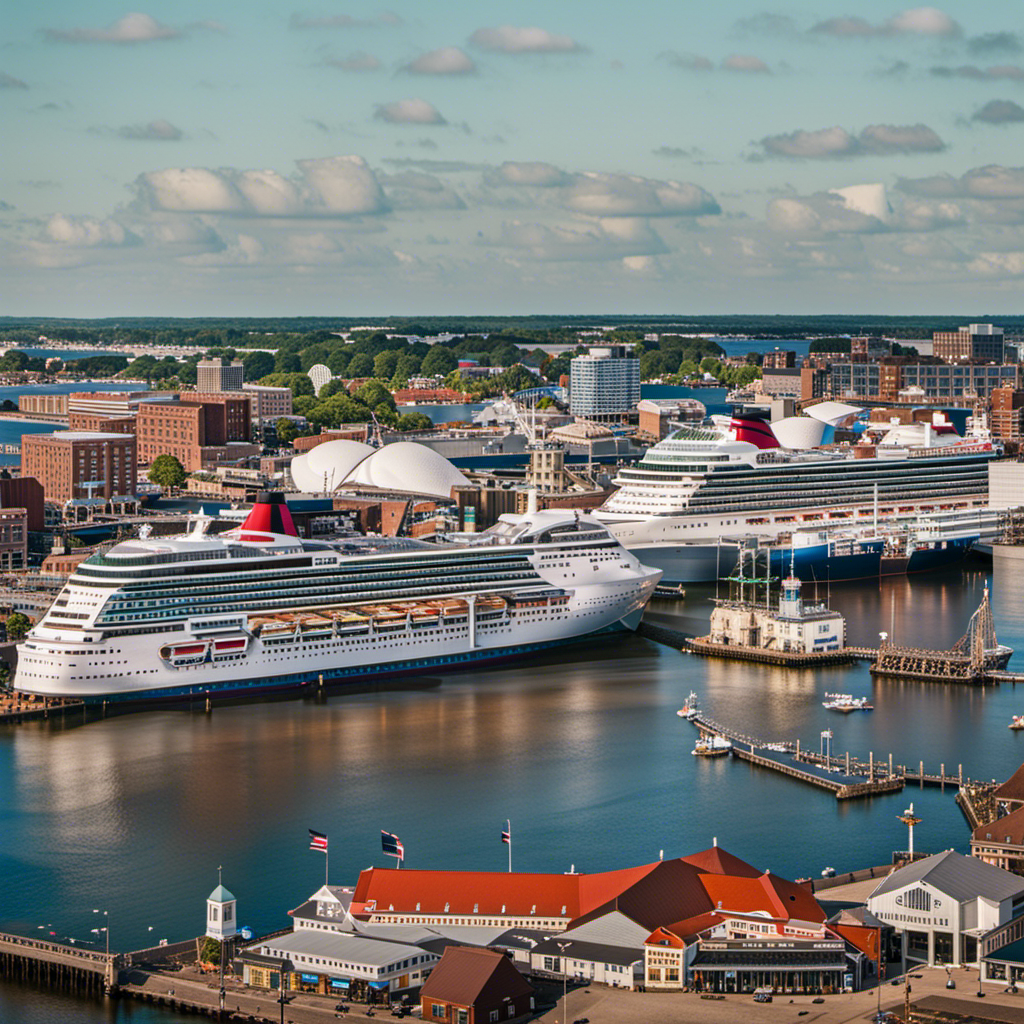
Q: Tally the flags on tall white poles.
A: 3